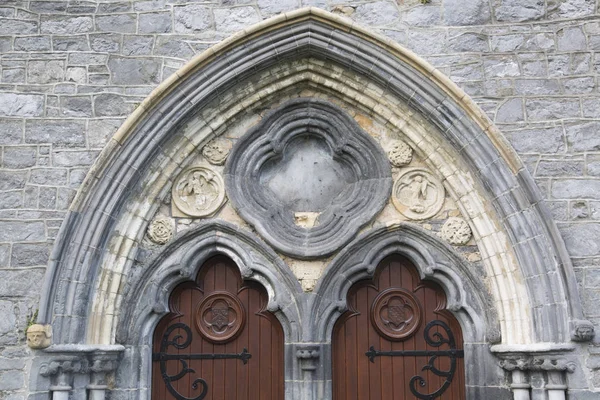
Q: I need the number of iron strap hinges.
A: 2